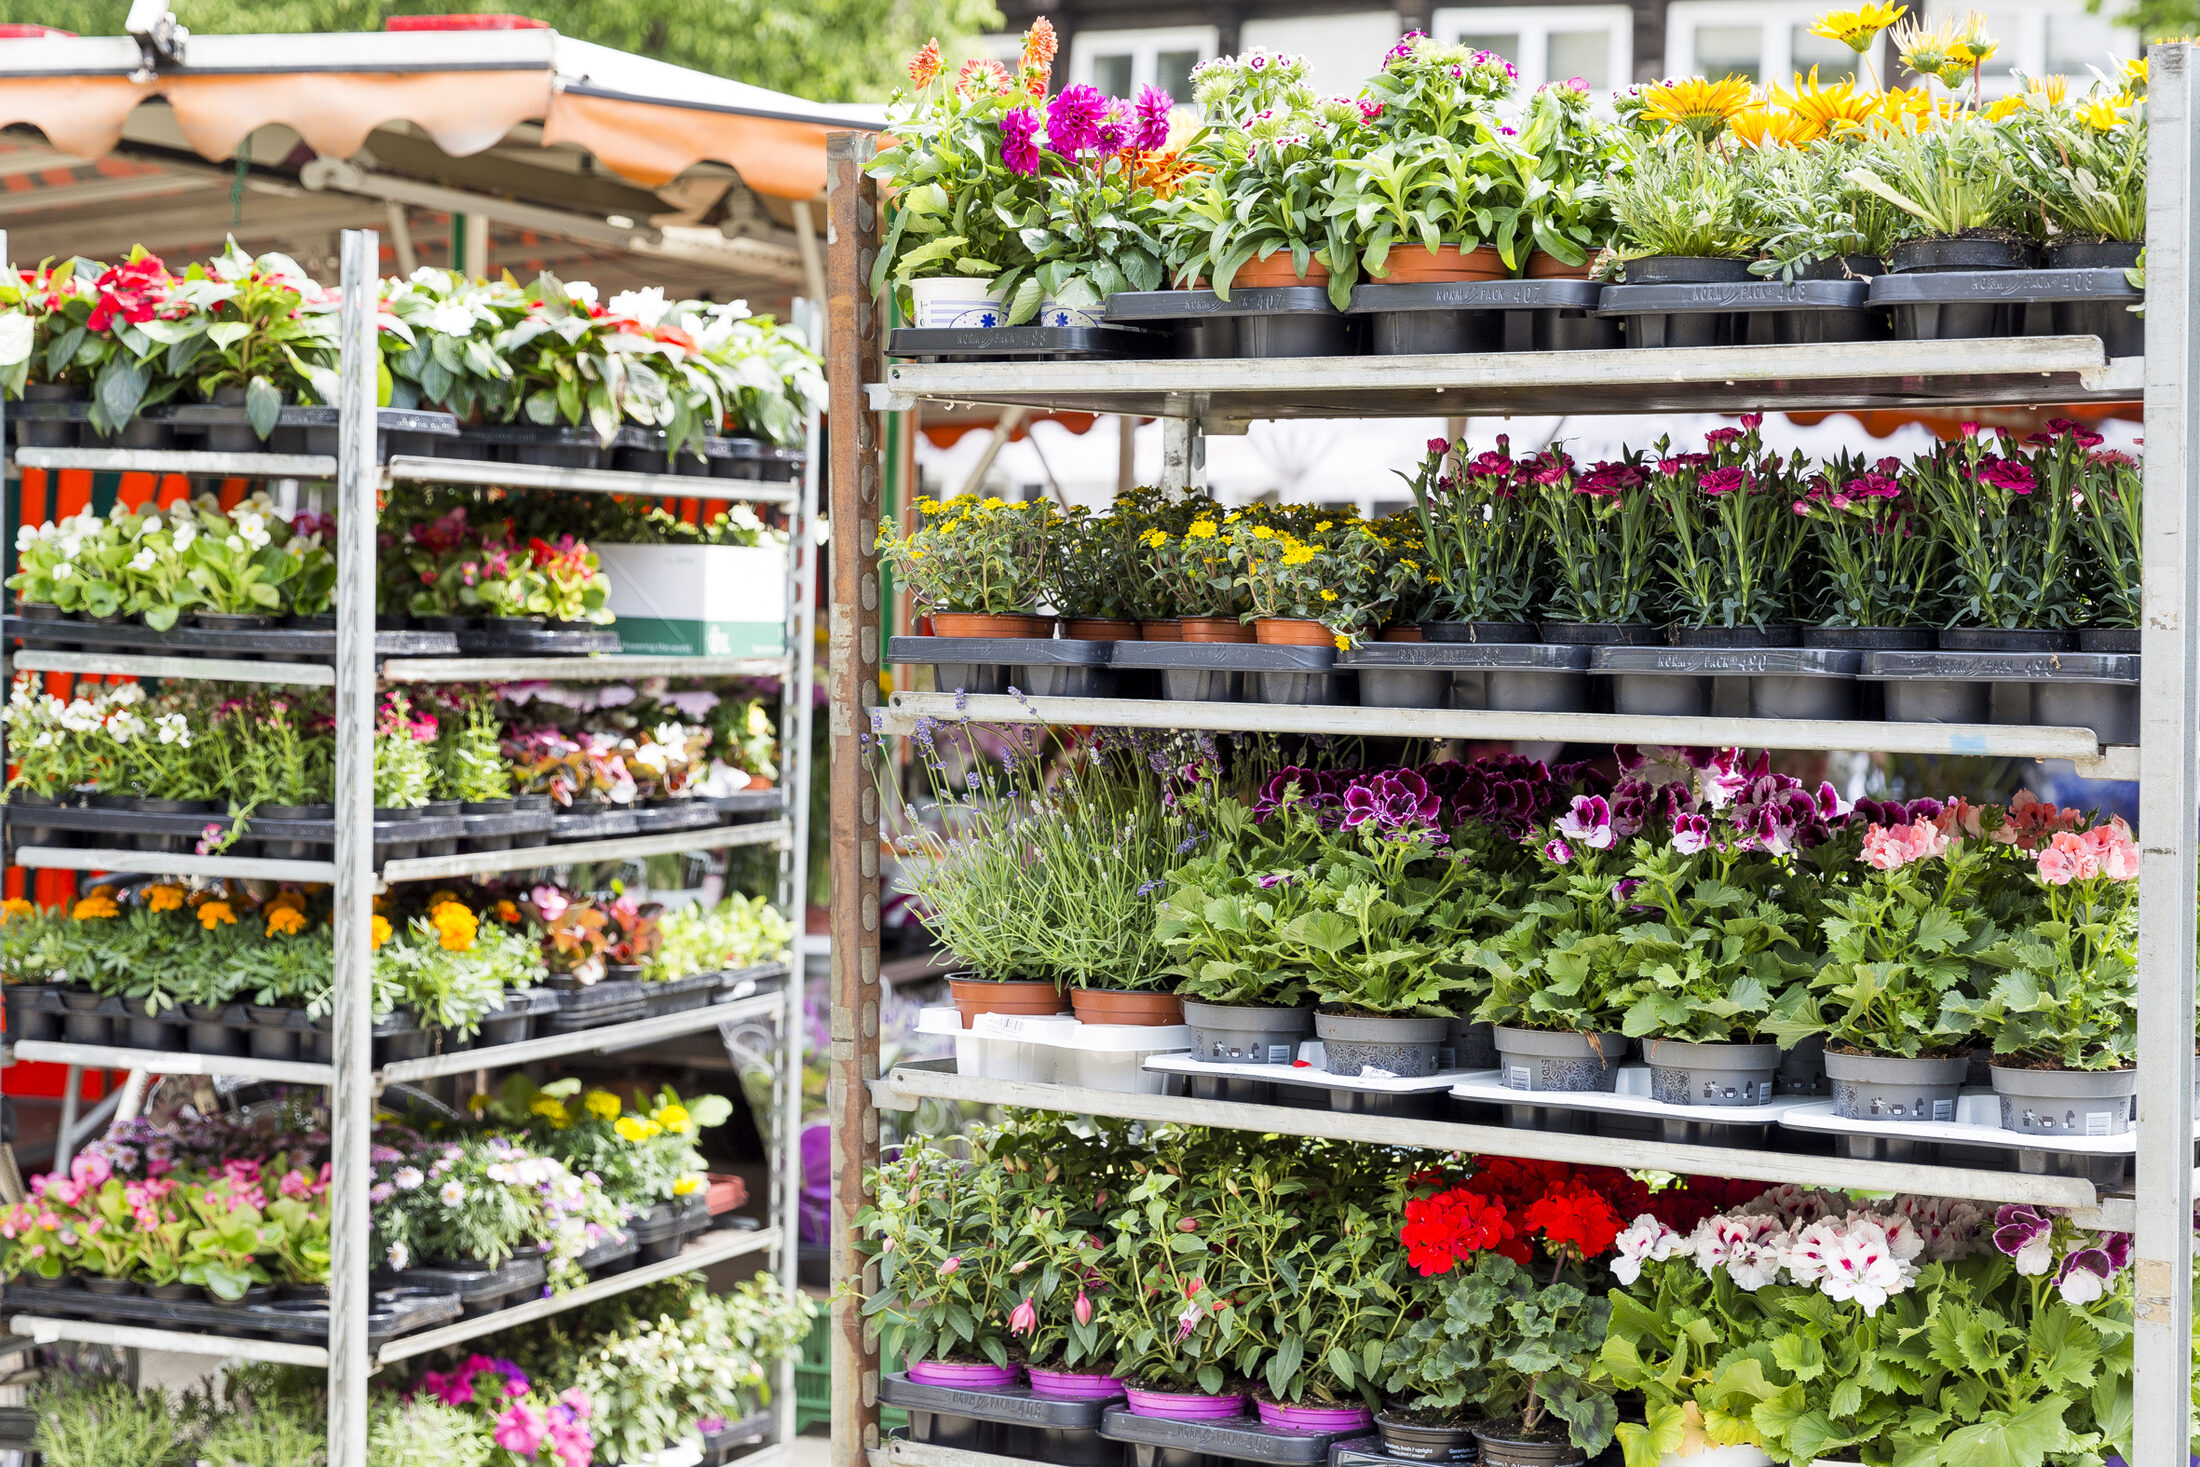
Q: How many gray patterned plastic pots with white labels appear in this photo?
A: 6